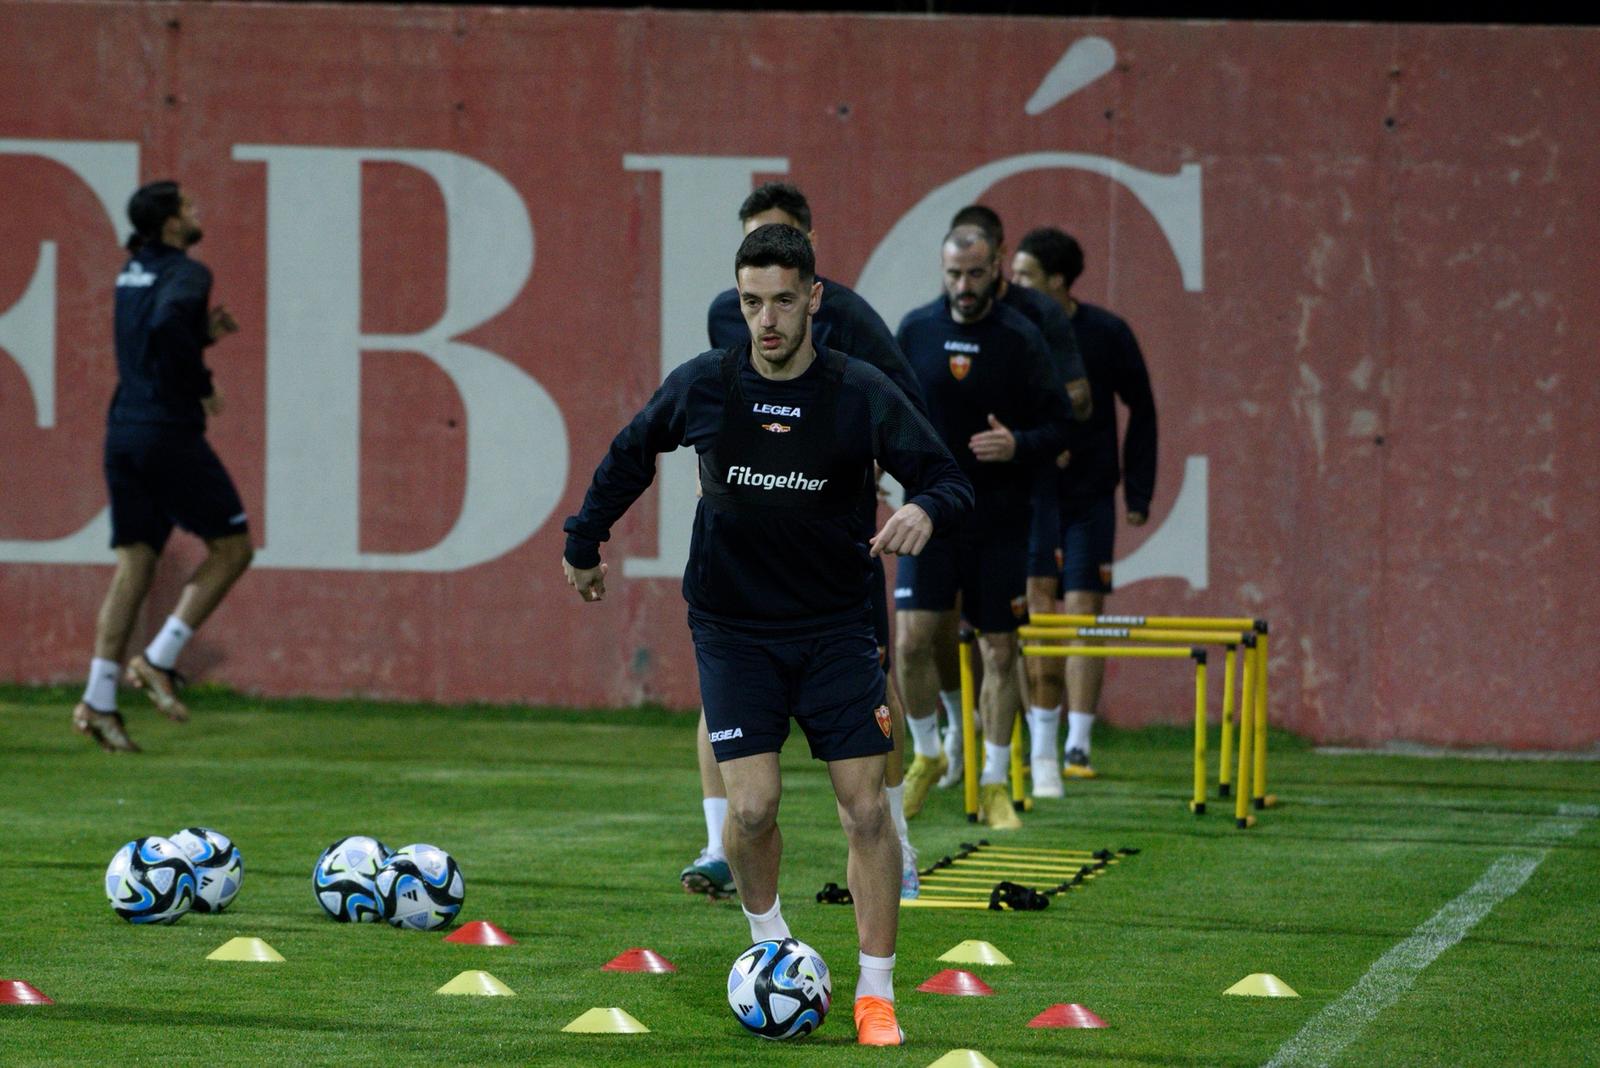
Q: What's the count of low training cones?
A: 11